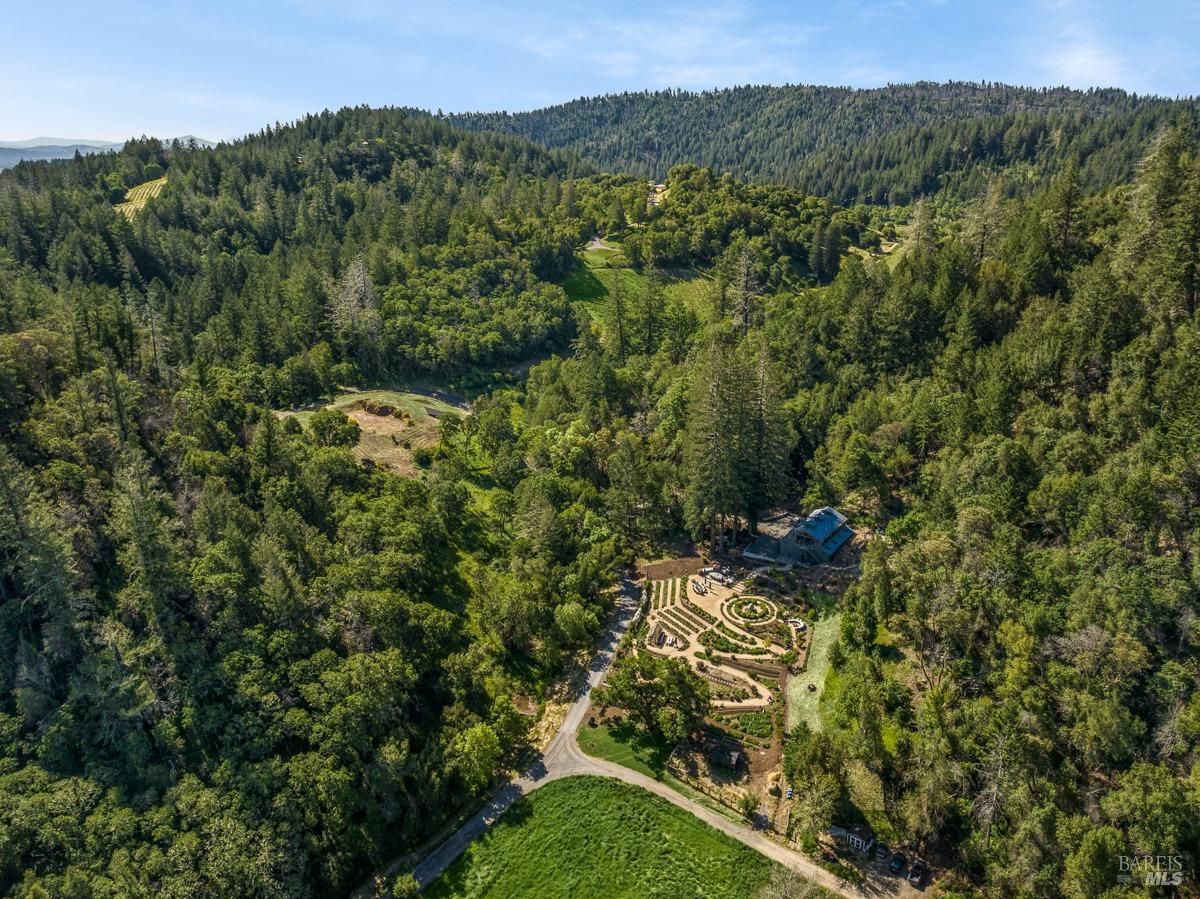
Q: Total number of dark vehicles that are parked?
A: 3